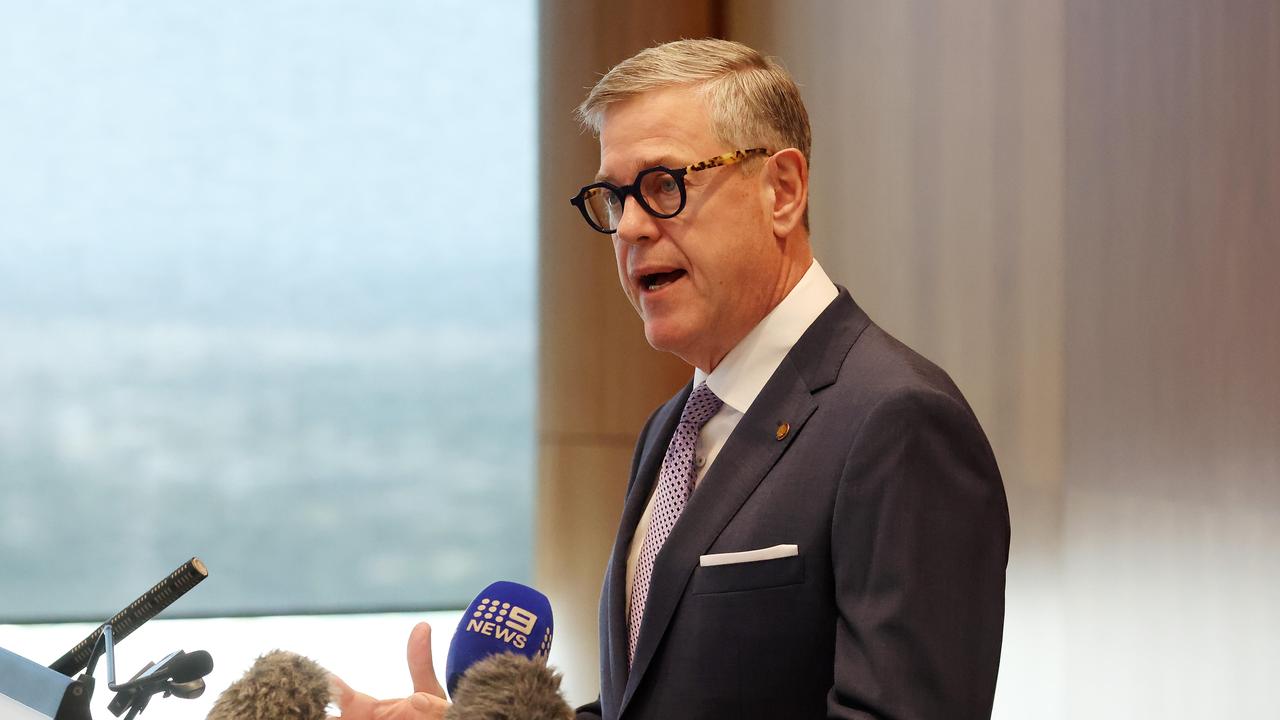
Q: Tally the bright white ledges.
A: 1